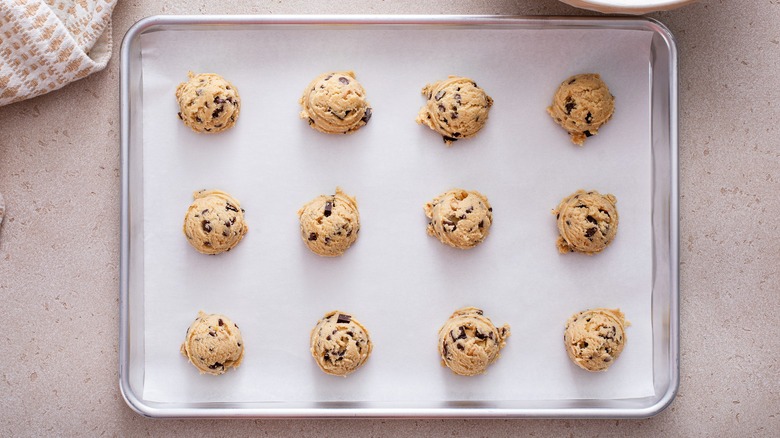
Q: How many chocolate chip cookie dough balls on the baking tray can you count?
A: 12